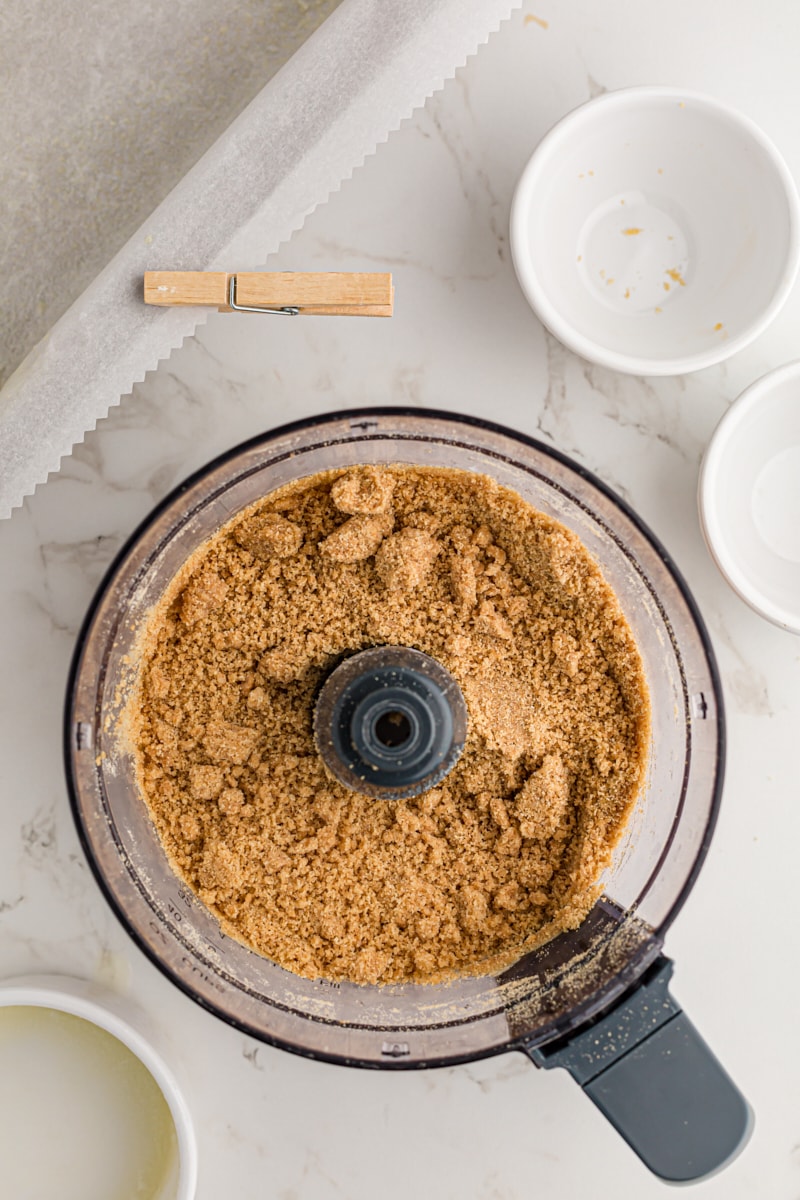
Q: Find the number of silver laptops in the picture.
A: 0